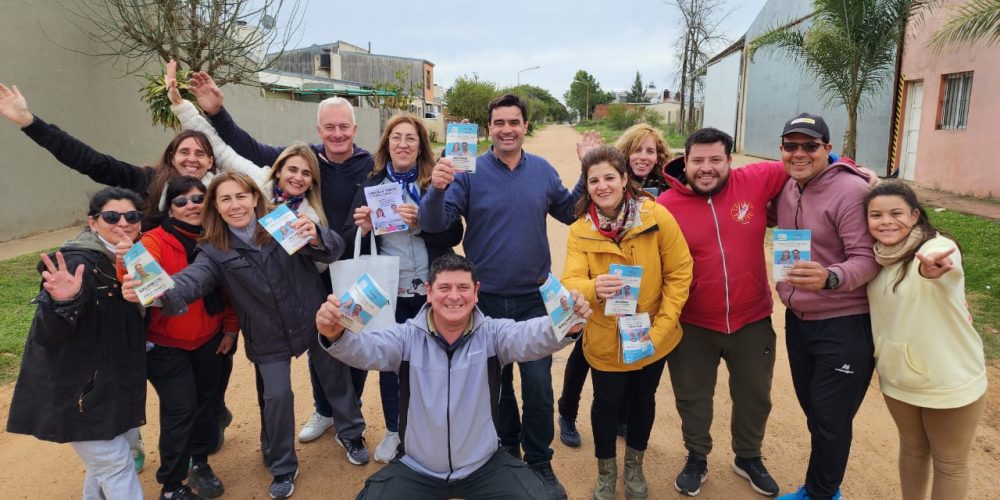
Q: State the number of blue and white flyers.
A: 8